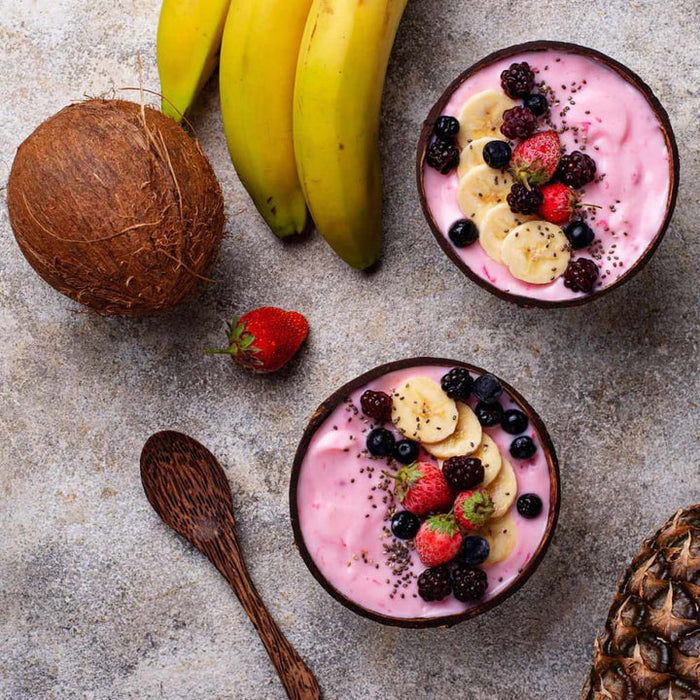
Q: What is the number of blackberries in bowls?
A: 11